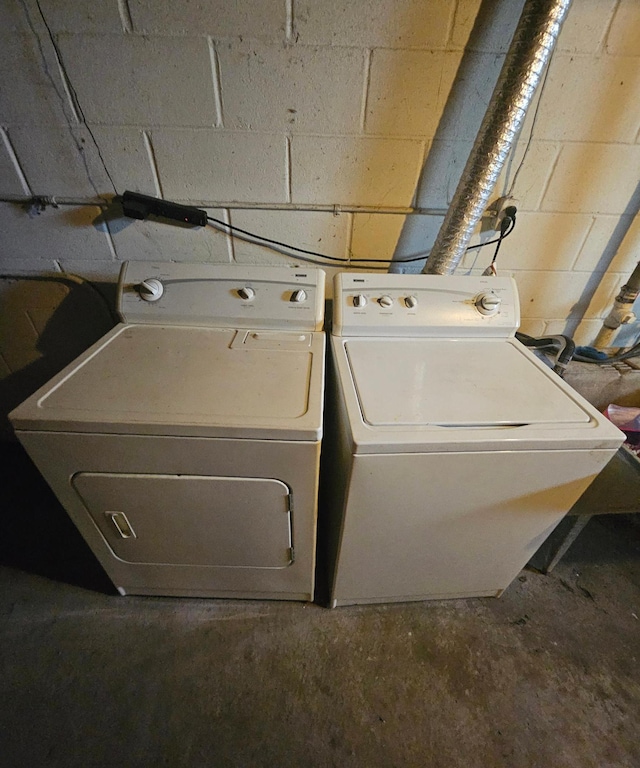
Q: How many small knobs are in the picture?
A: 5